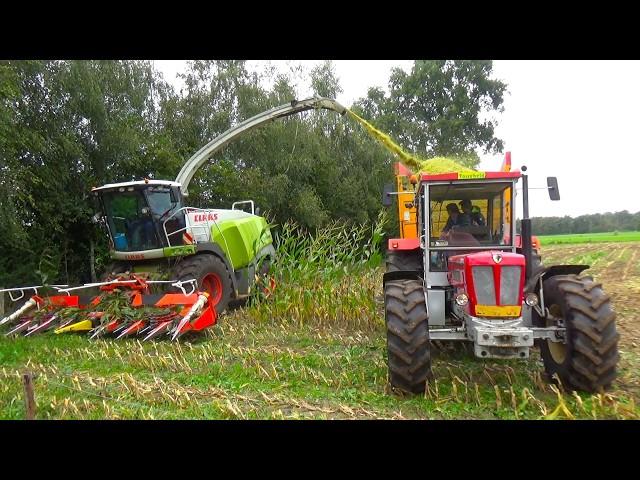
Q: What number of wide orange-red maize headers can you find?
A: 1